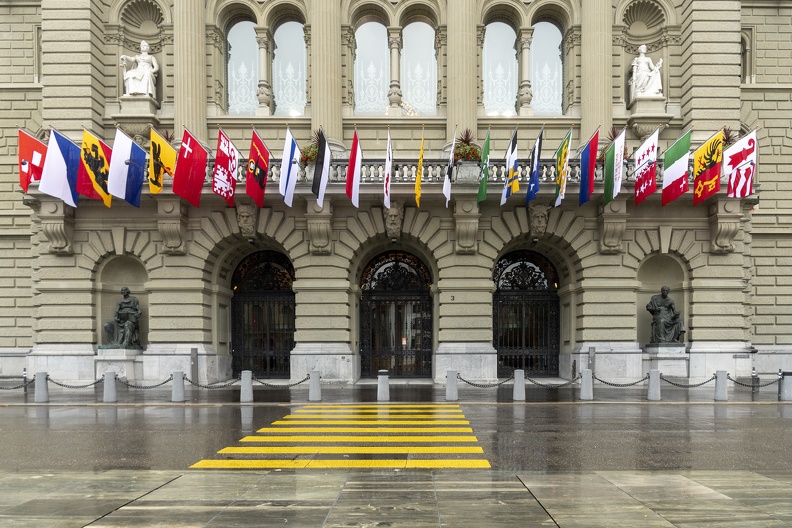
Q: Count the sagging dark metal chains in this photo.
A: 10